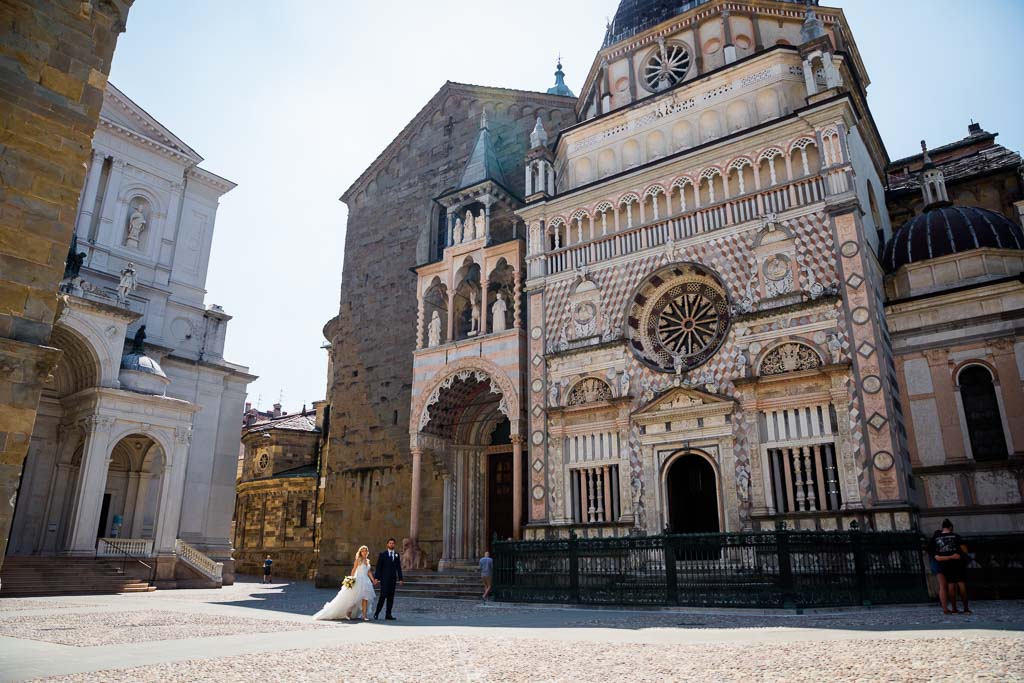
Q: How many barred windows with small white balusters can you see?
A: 2